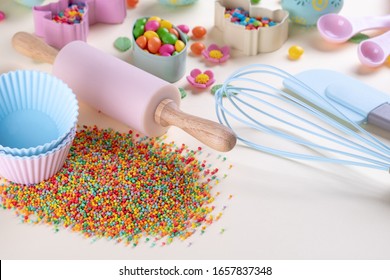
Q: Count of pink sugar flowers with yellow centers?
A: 2